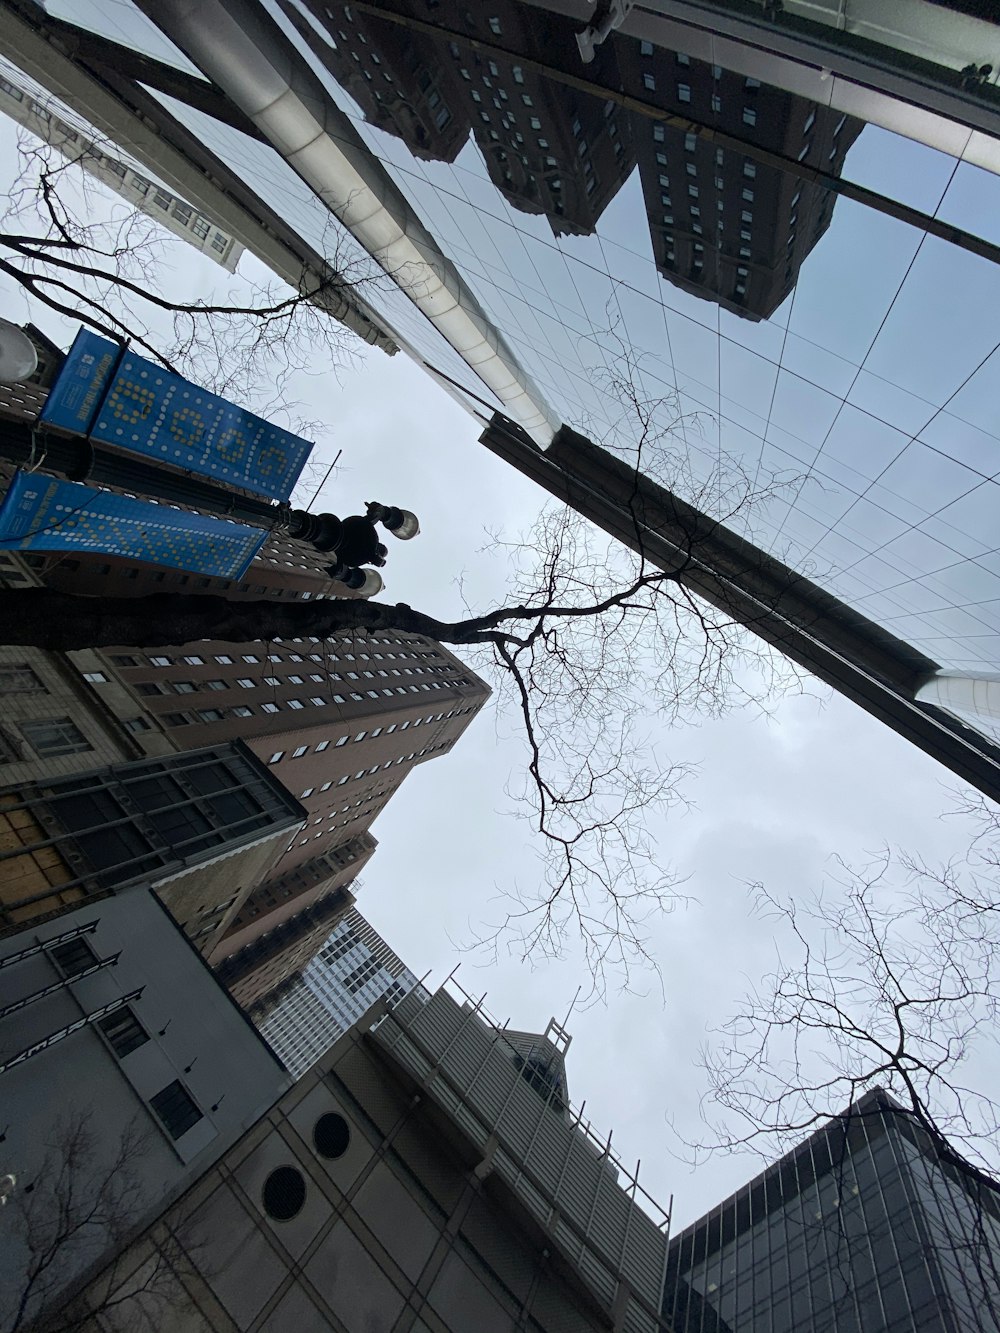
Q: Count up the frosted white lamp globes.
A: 3